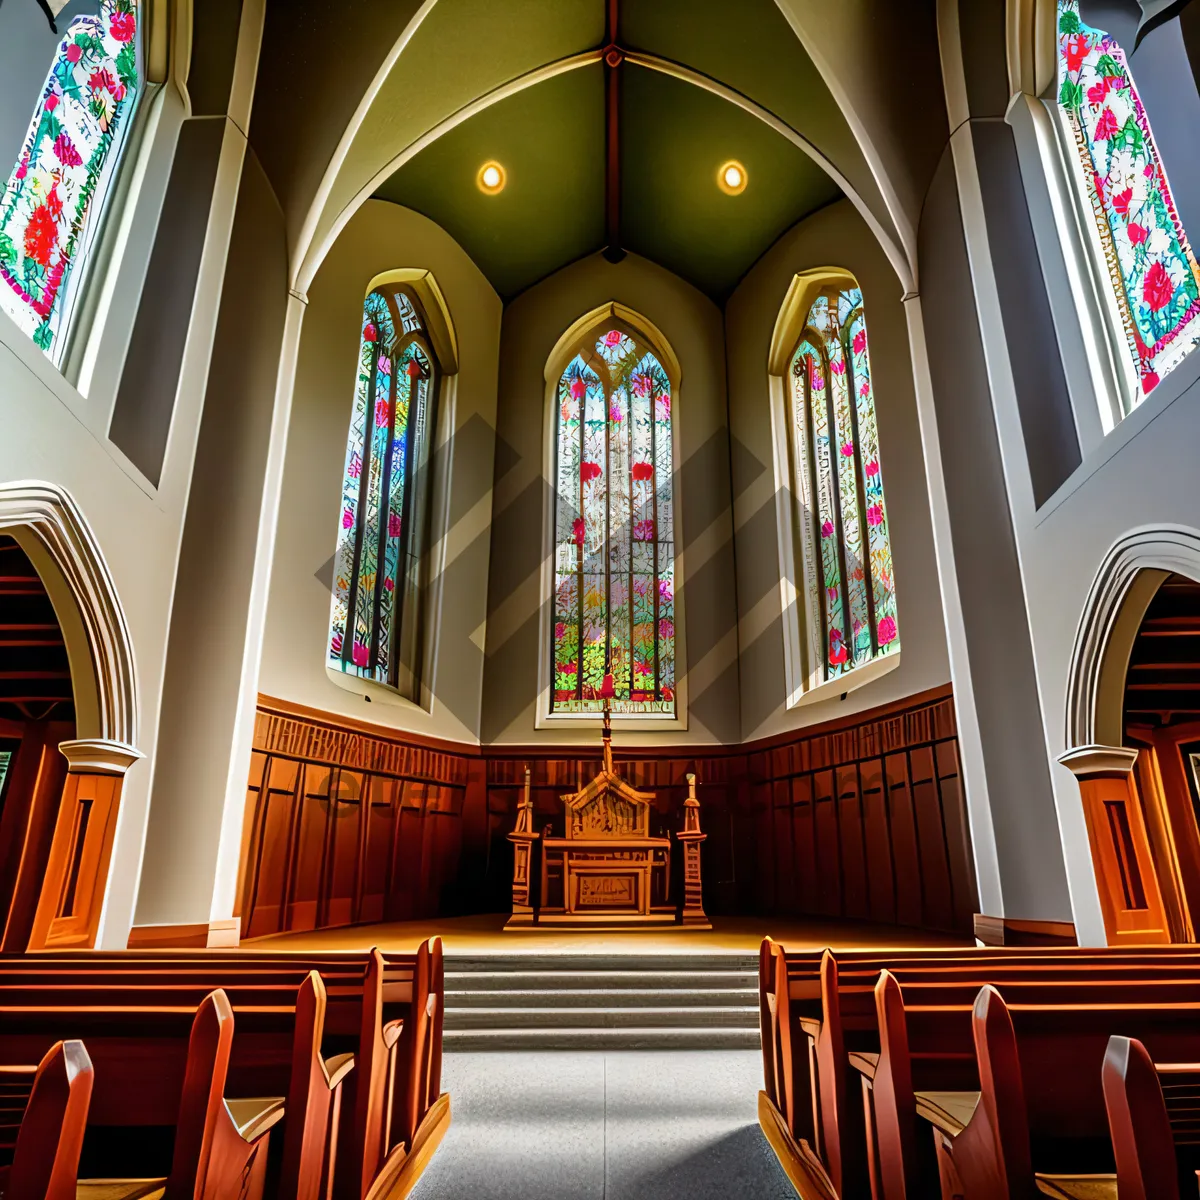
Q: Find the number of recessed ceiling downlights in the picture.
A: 2